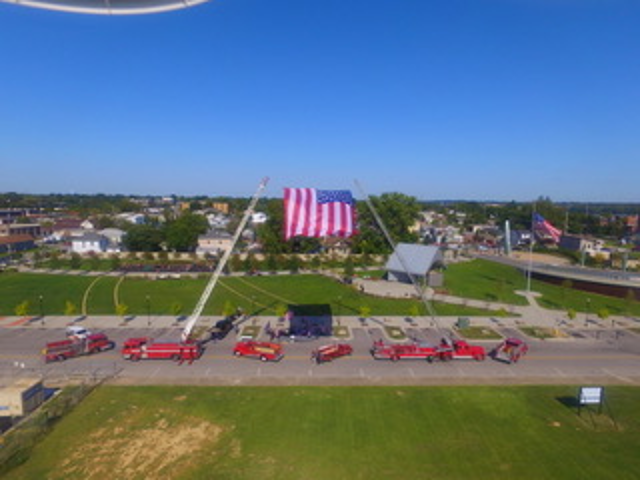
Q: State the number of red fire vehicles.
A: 6